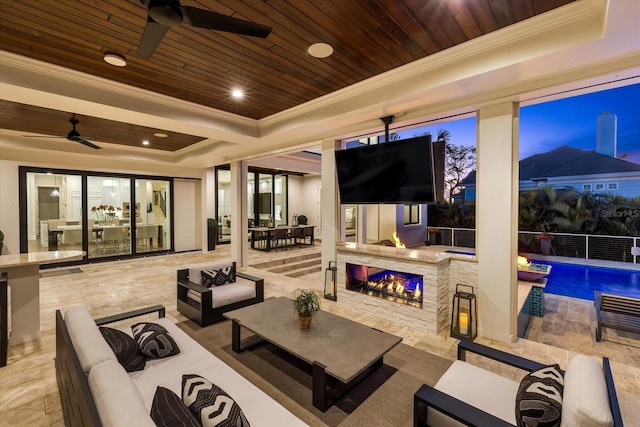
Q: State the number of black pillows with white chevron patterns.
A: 4